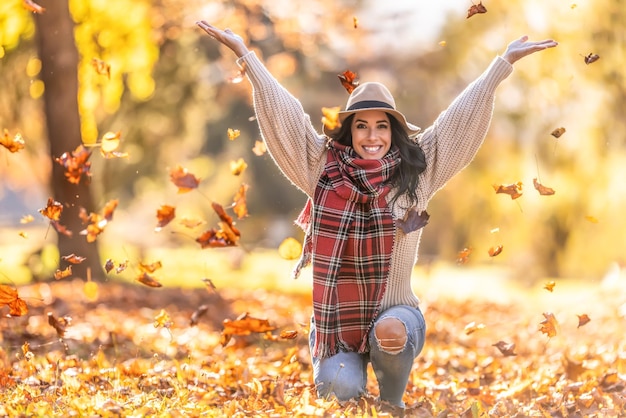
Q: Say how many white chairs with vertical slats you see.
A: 0